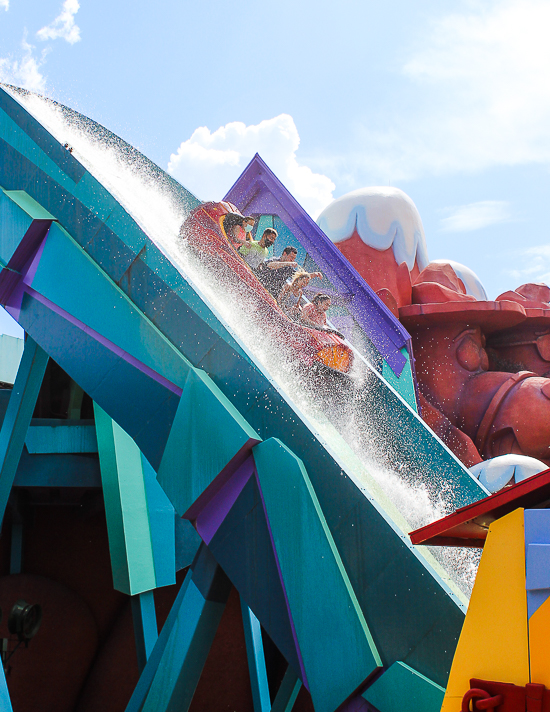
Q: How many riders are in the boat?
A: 5